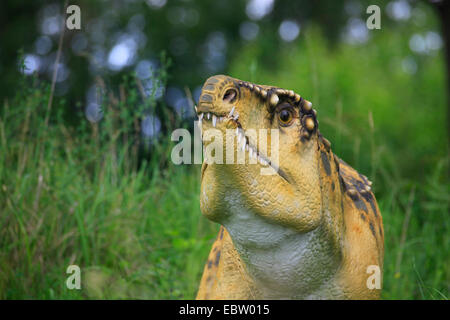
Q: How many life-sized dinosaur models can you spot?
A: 1